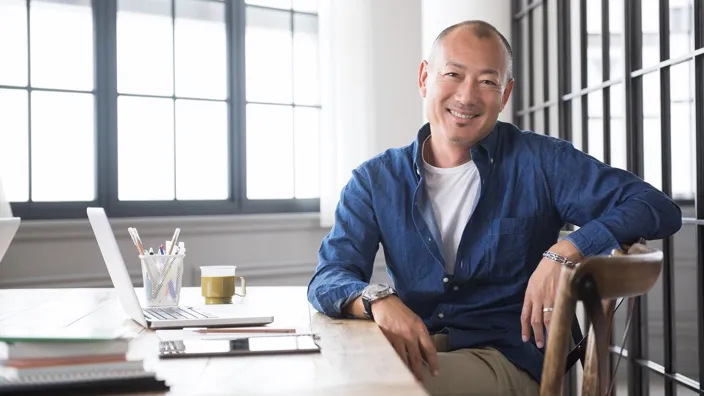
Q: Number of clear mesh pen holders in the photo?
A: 1